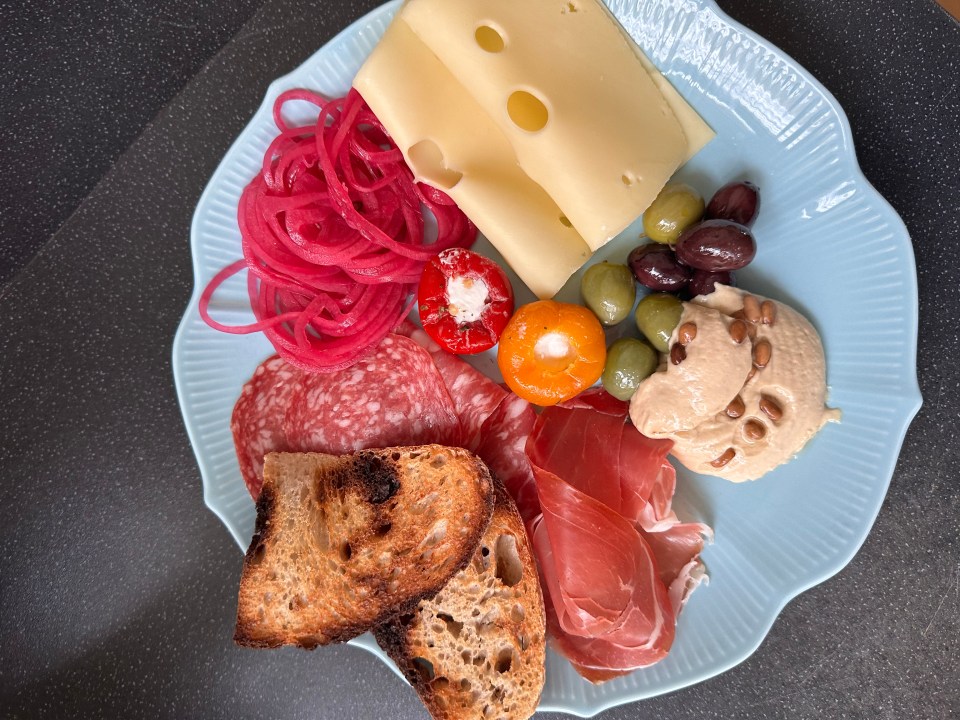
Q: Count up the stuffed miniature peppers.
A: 2